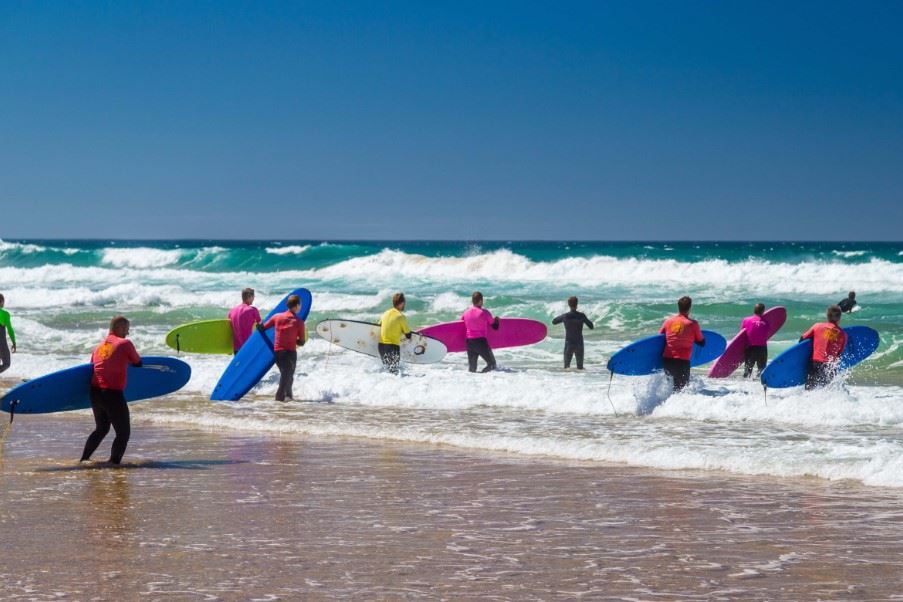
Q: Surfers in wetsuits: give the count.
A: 11